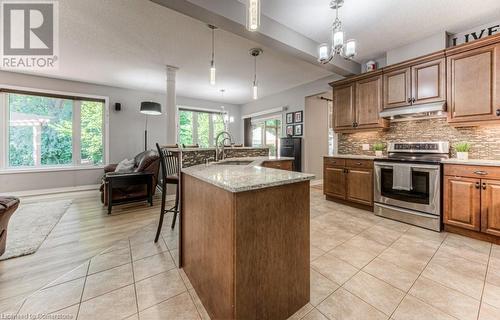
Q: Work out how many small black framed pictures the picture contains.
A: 4